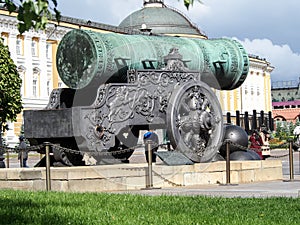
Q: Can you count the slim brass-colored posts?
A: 4